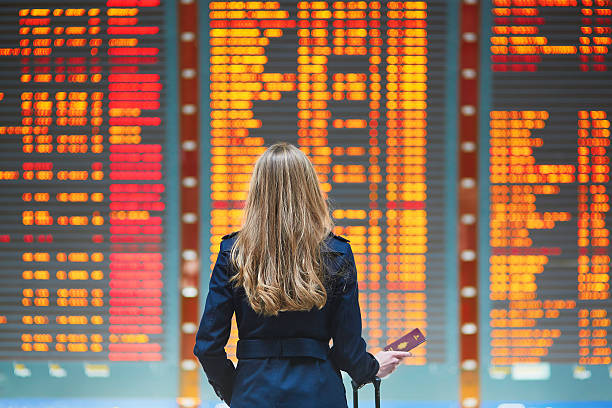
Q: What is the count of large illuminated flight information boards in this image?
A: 3